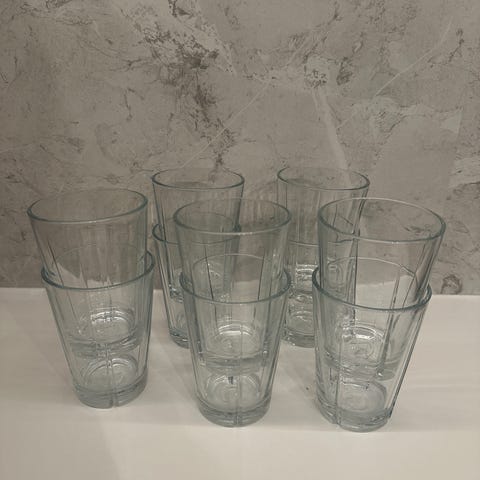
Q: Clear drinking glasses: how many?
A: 10